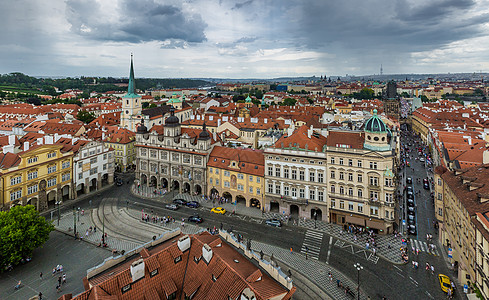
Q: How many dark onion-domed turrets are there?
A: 3